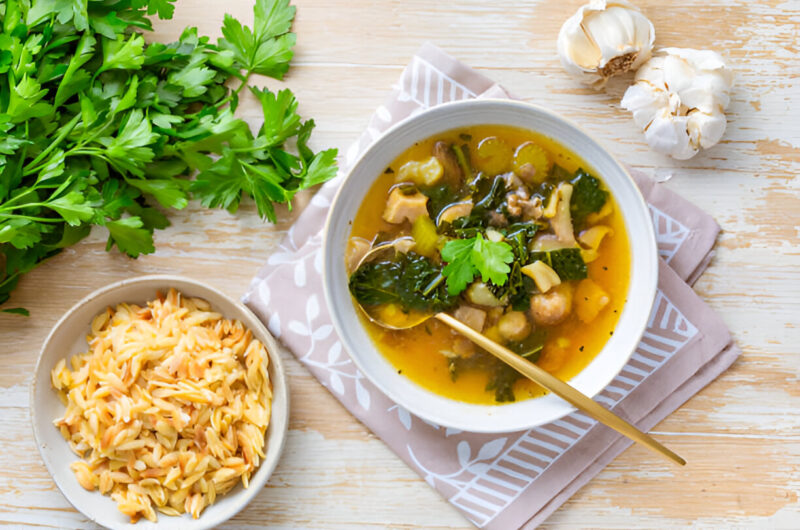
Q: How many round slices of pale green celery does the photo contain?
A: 2